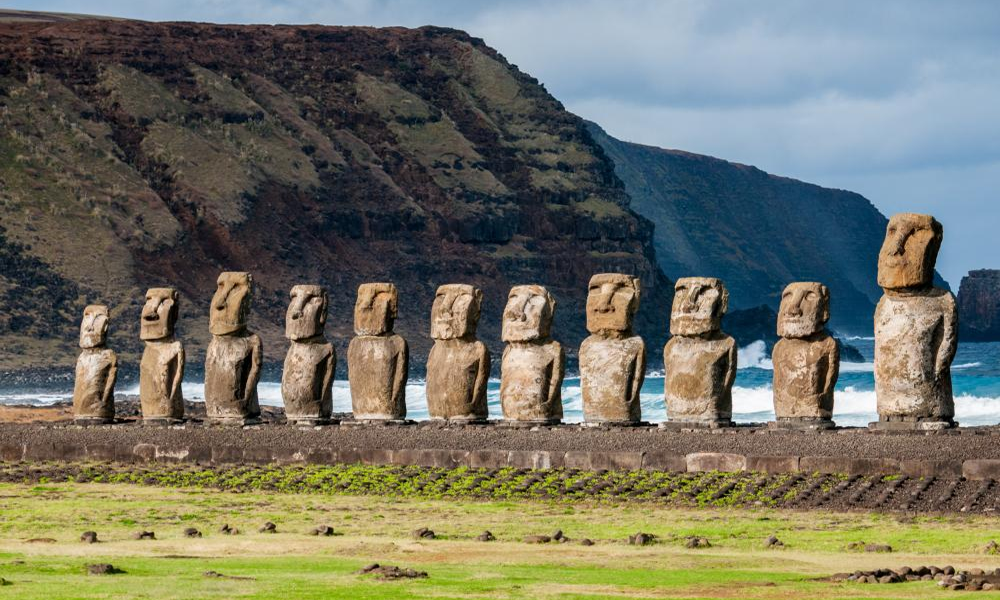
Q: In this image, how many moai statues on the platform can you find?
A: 11